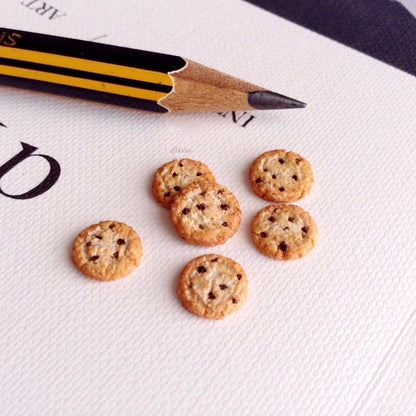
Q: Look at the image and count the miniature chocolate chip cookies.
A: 6